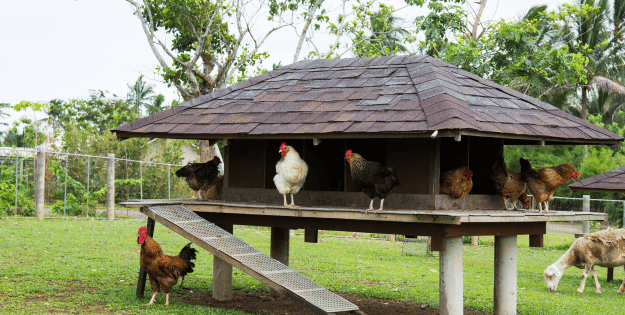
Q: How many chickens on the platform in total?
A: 6